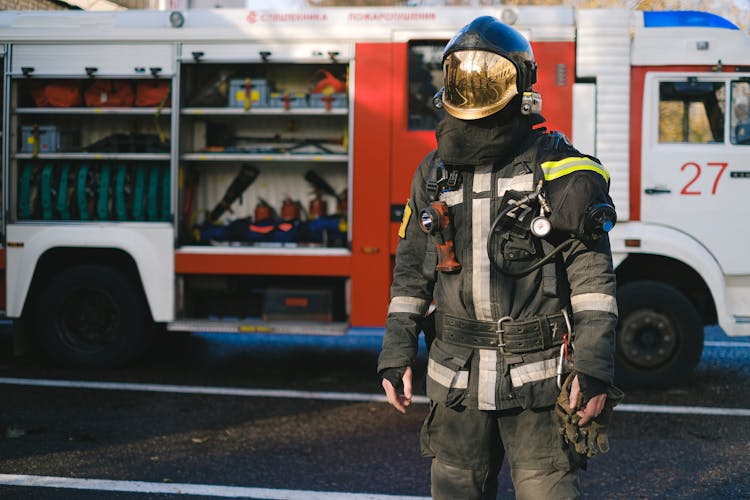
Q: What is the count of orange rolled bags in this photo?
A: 3